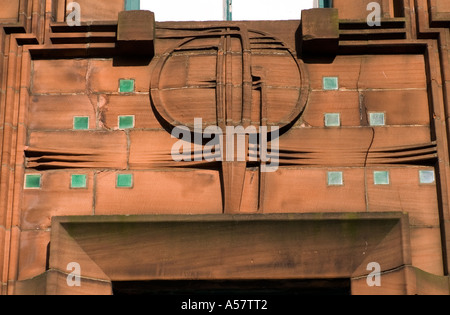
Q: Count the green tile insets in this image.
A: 12